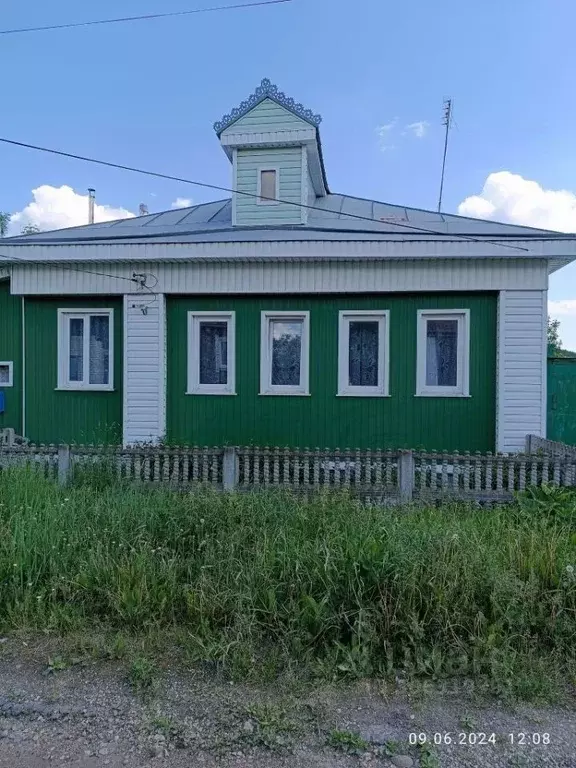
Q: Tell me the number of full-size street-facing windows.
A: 5